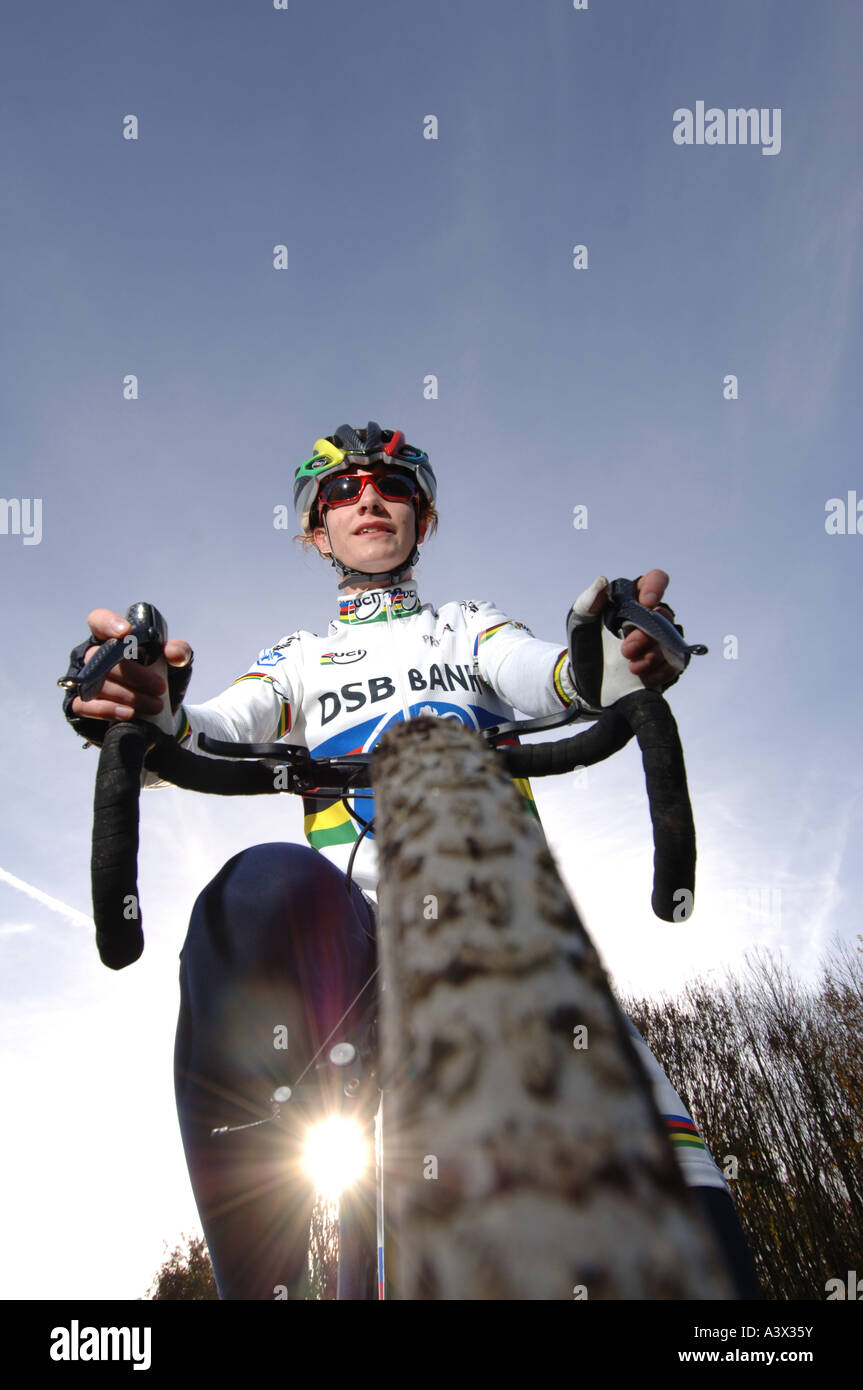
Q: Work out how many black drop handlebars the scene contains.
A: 2